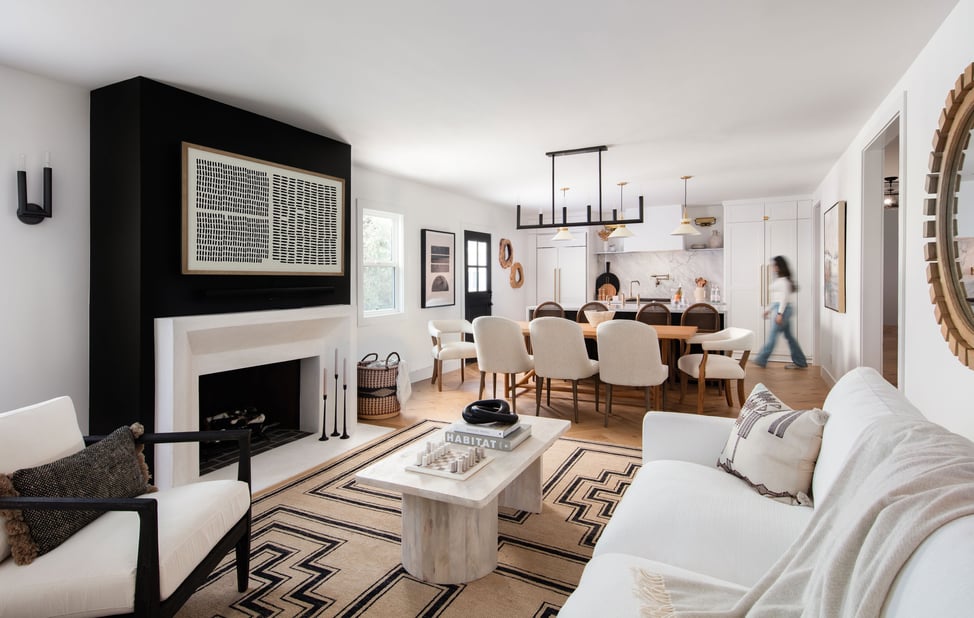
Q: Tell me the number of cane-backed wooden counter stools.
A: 4